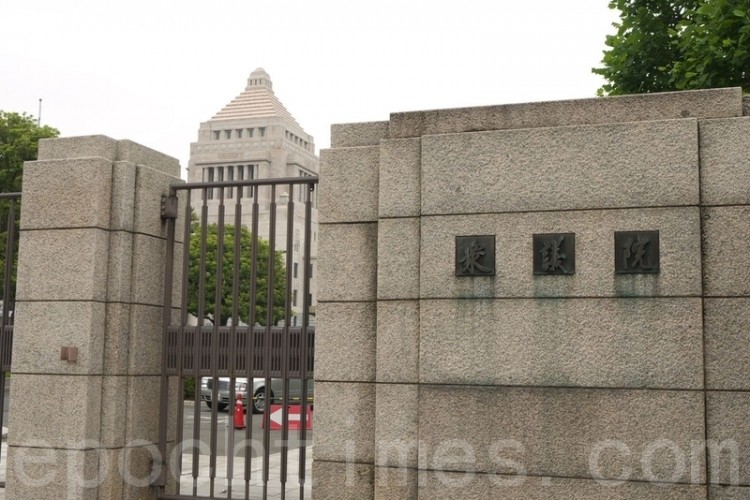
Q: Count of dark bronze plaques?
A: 3